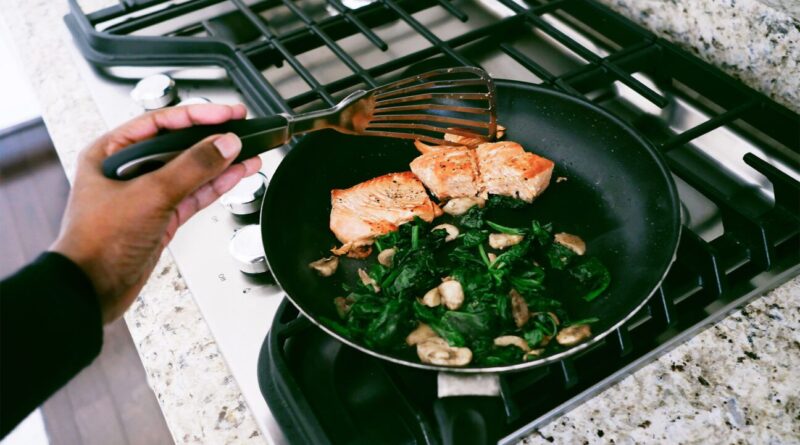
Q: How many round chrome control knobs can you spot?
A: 4